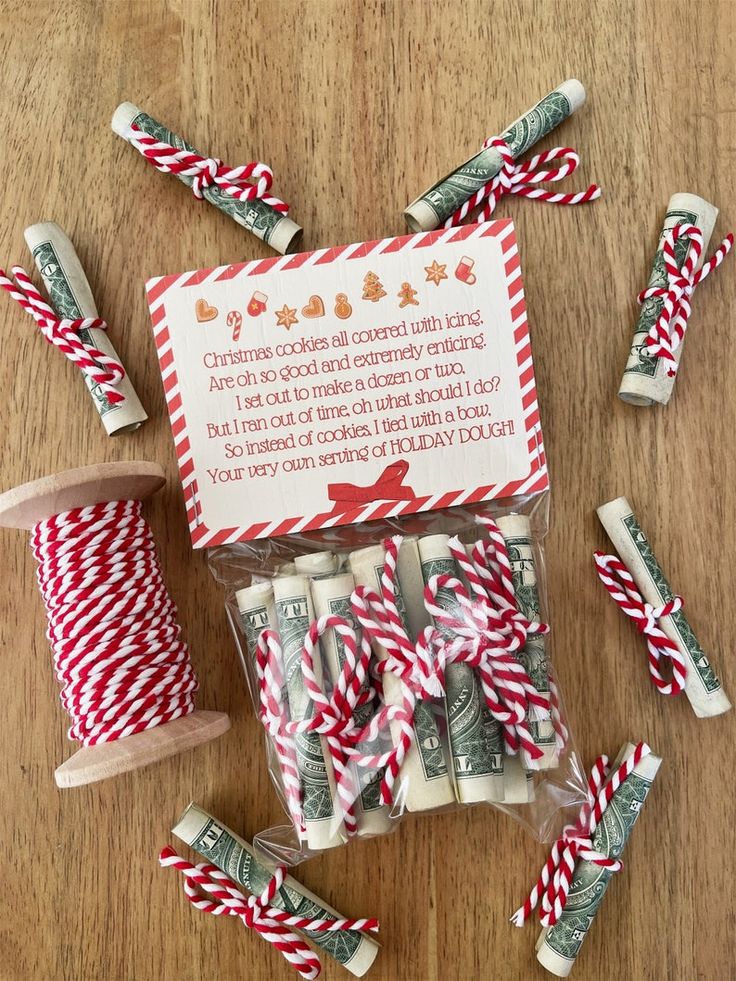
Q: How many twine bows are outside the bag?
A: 7